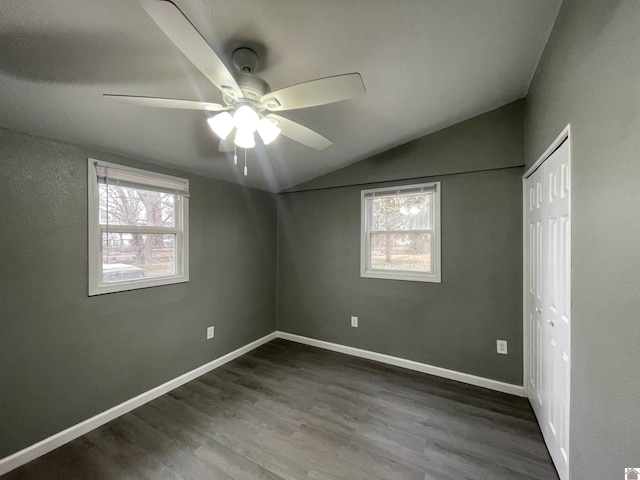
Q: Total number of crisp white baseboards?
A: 2